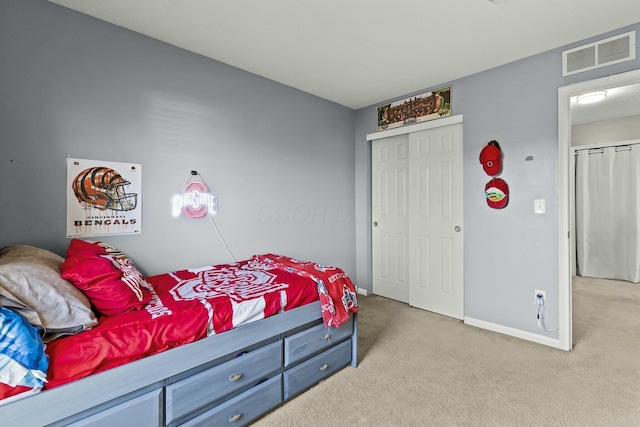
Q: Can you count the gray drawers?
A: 5